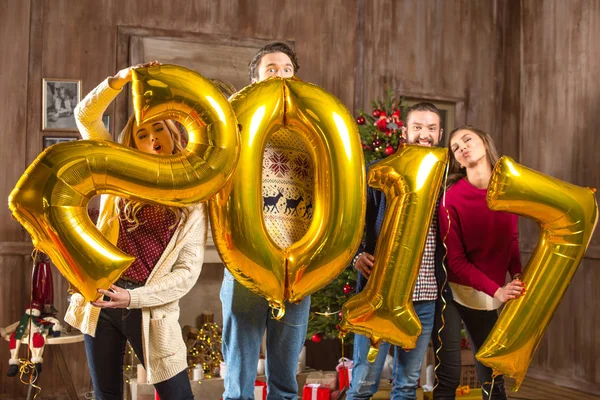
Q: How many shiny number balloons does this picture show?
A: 4